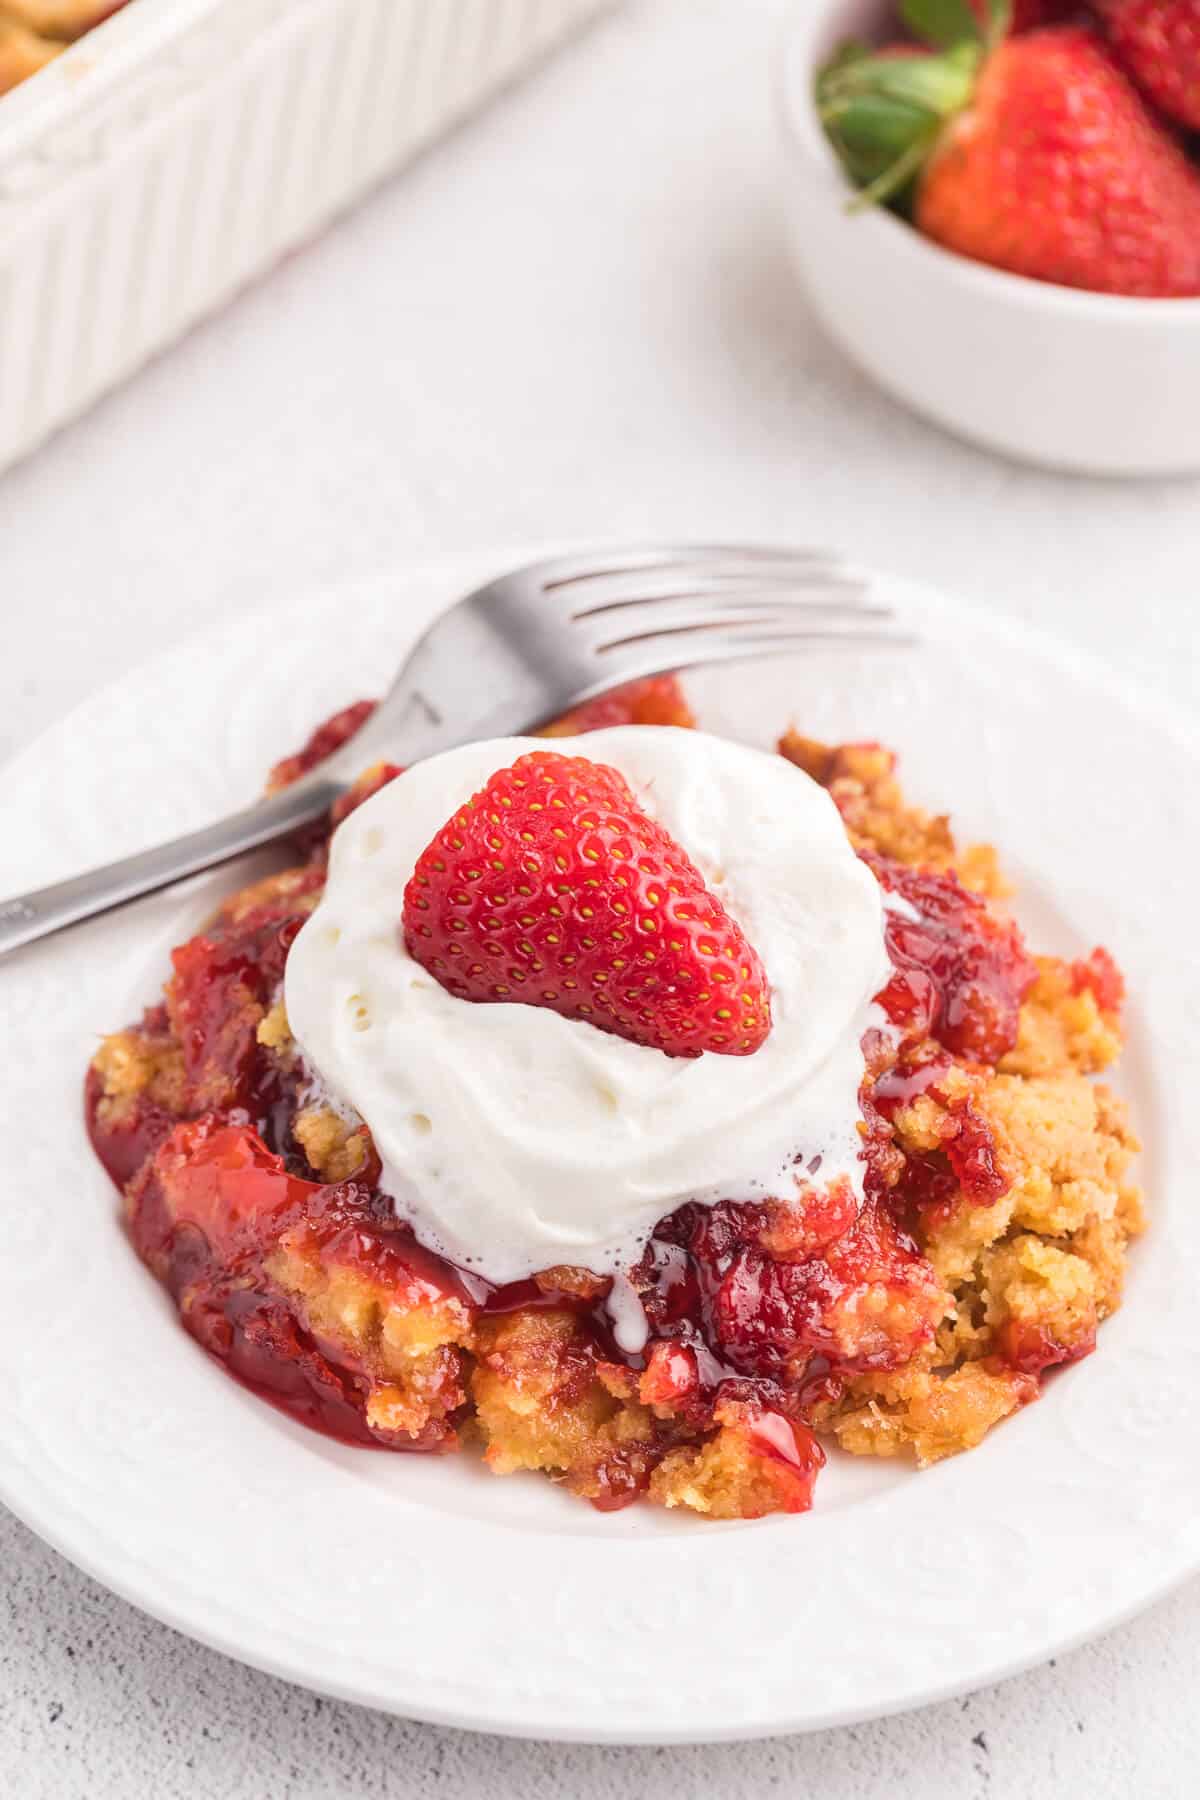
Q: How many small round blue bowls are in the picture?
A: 0